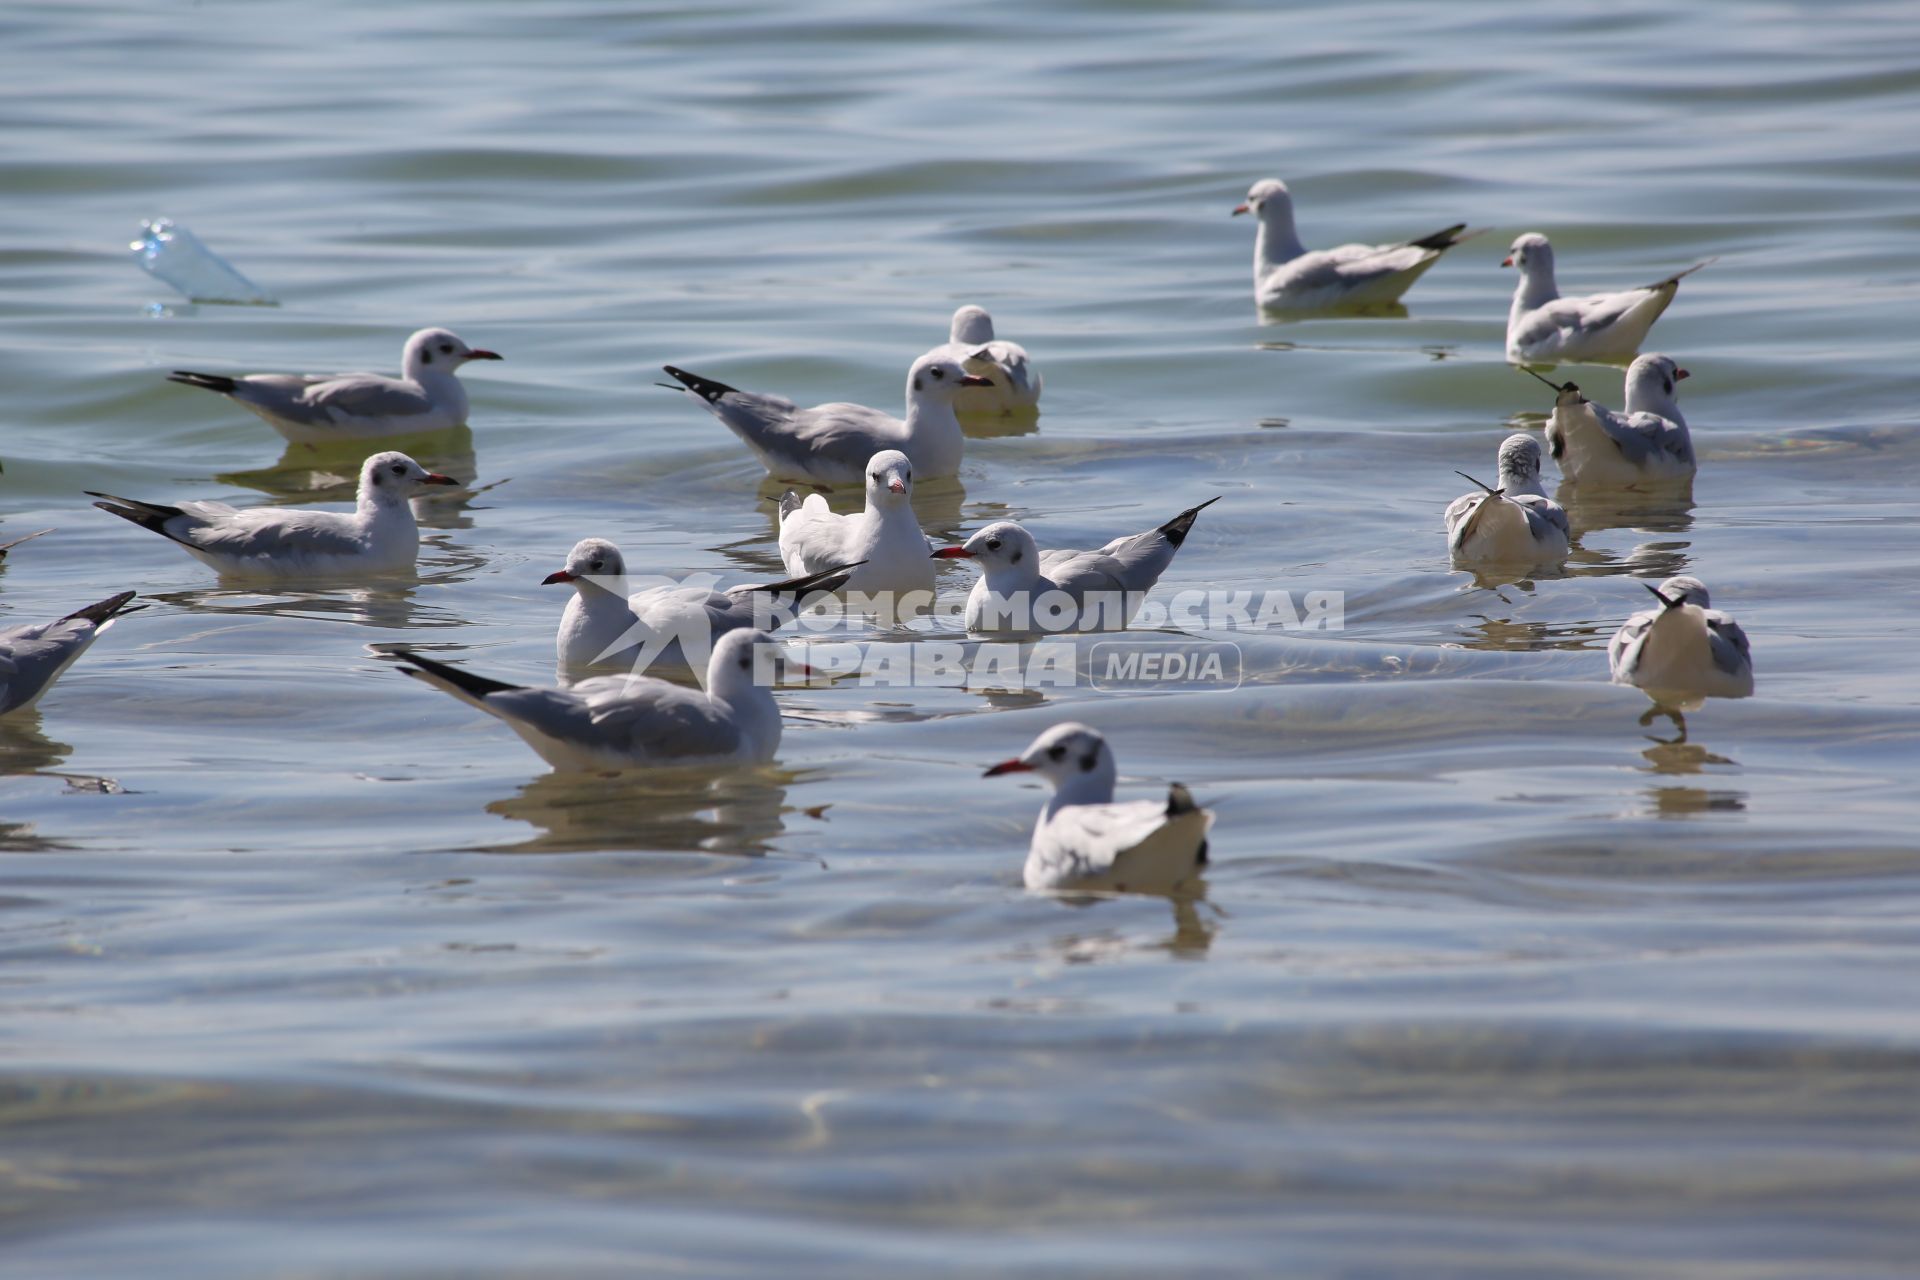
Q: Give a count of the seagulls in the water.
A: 15